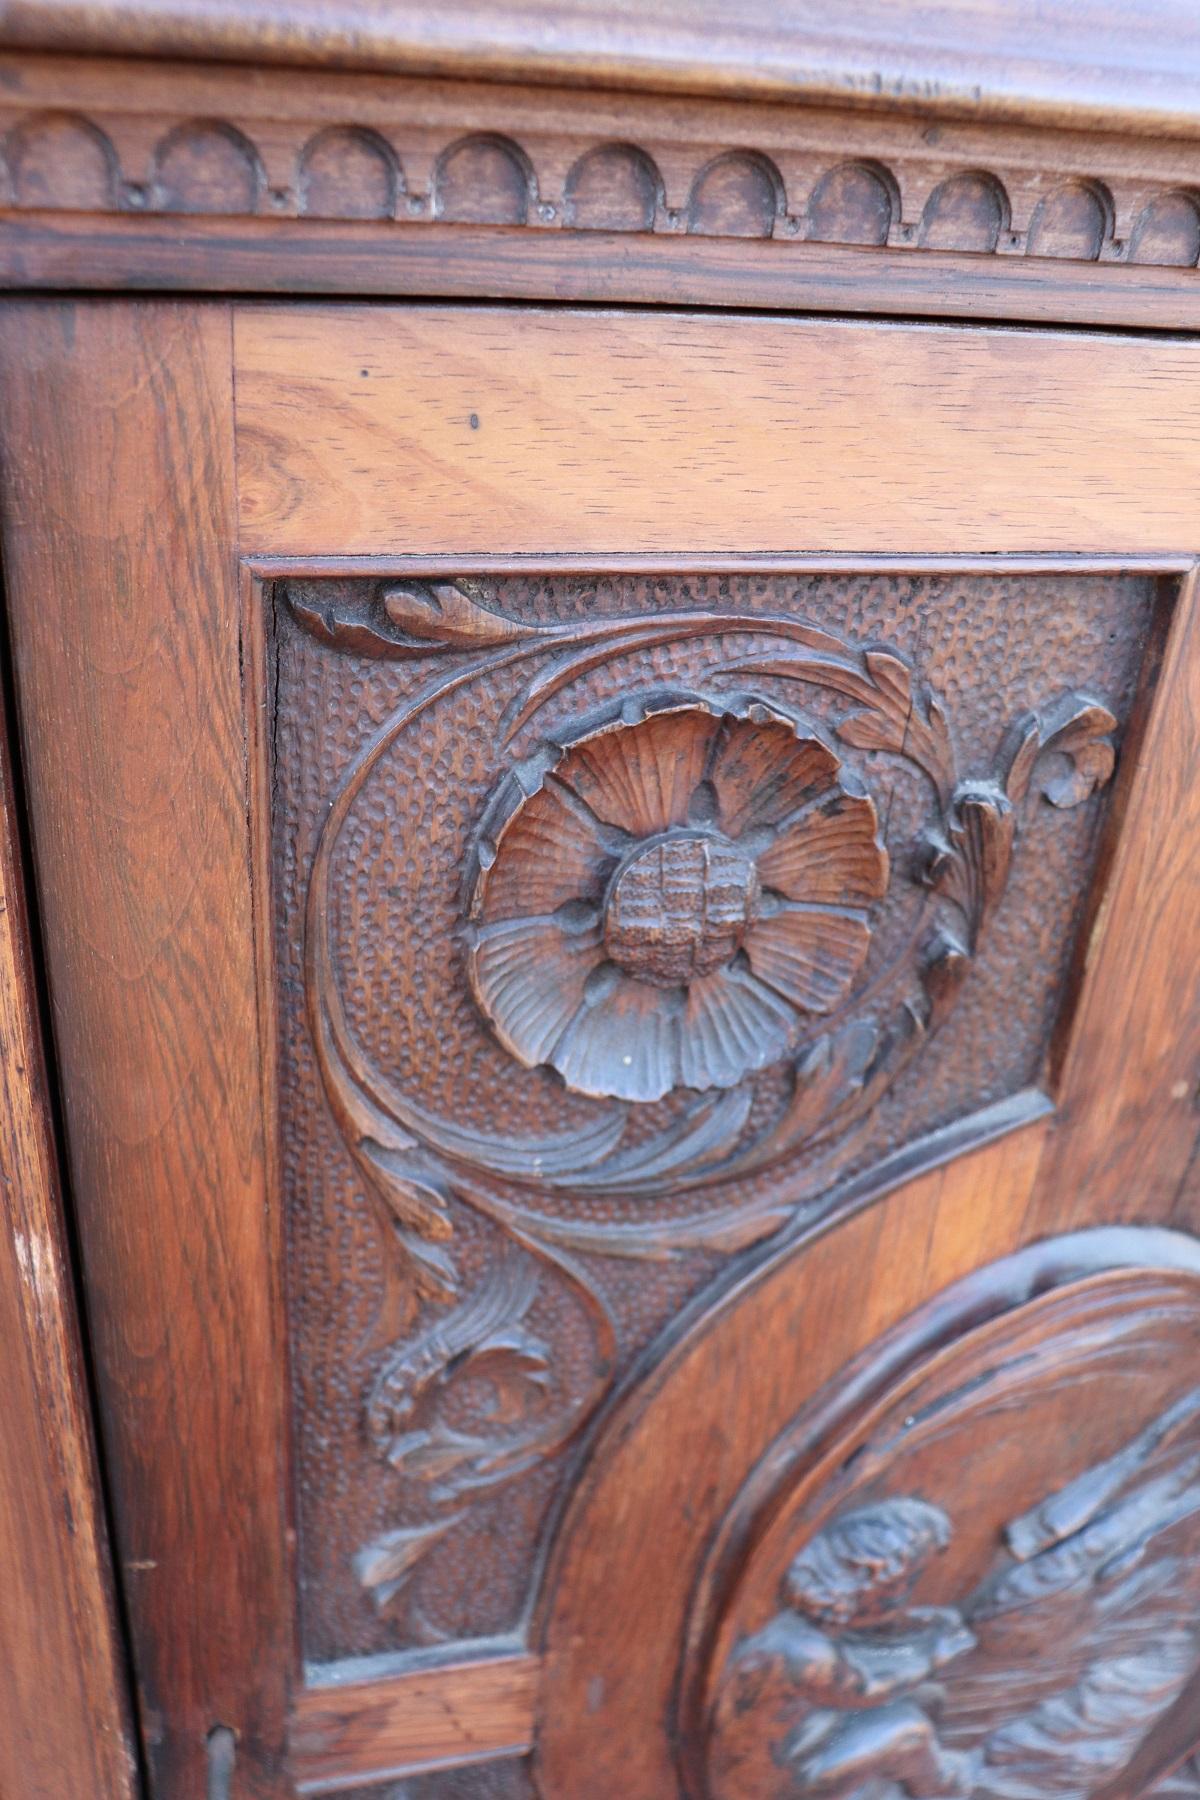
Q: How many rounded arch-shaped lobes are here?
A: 10